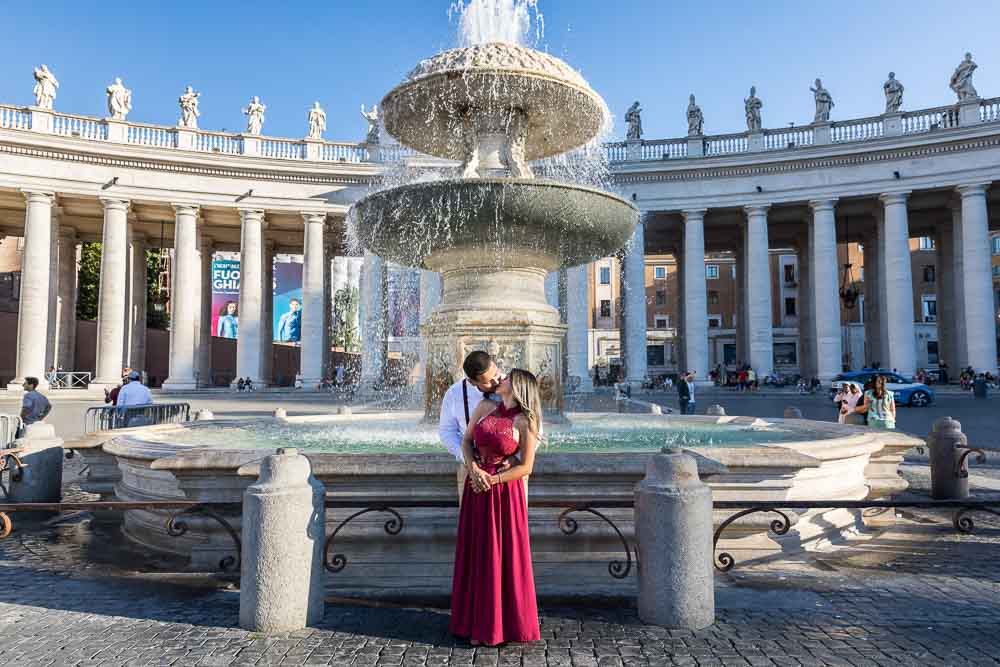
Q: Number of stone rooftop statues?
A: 12